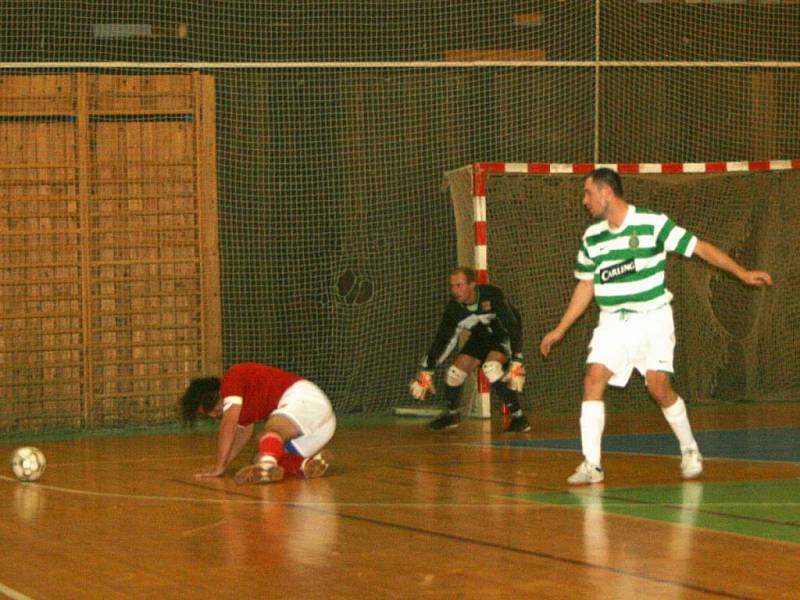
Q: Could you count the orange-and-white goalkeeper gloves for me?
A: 2